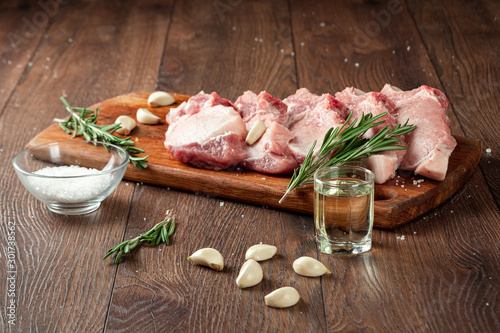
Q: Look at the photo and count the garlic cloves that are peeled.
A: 9